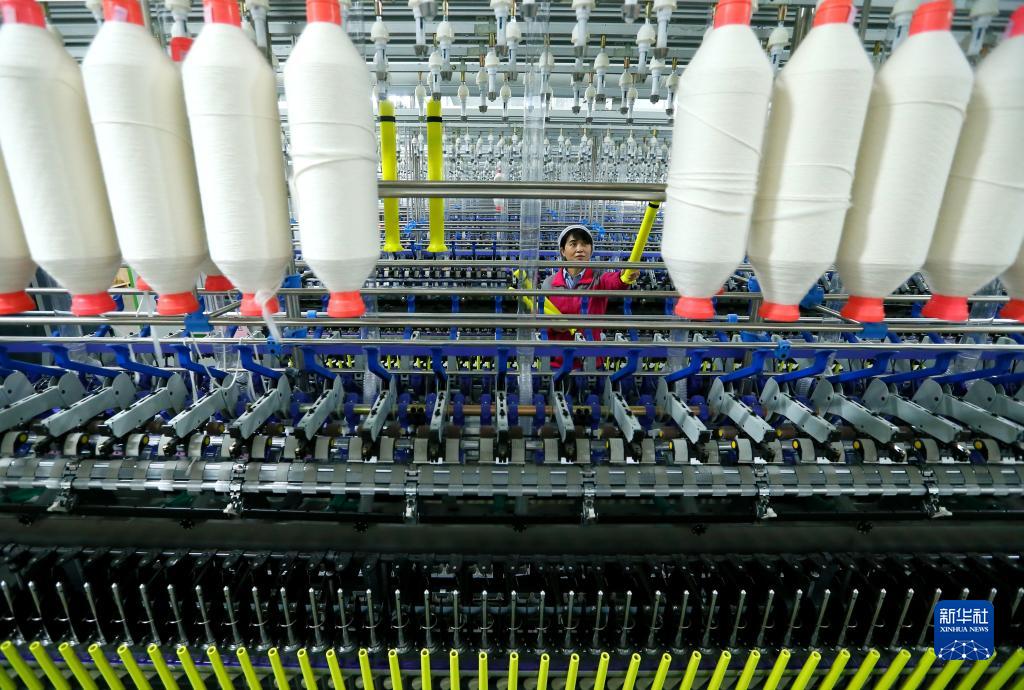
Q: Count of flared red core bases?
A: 12